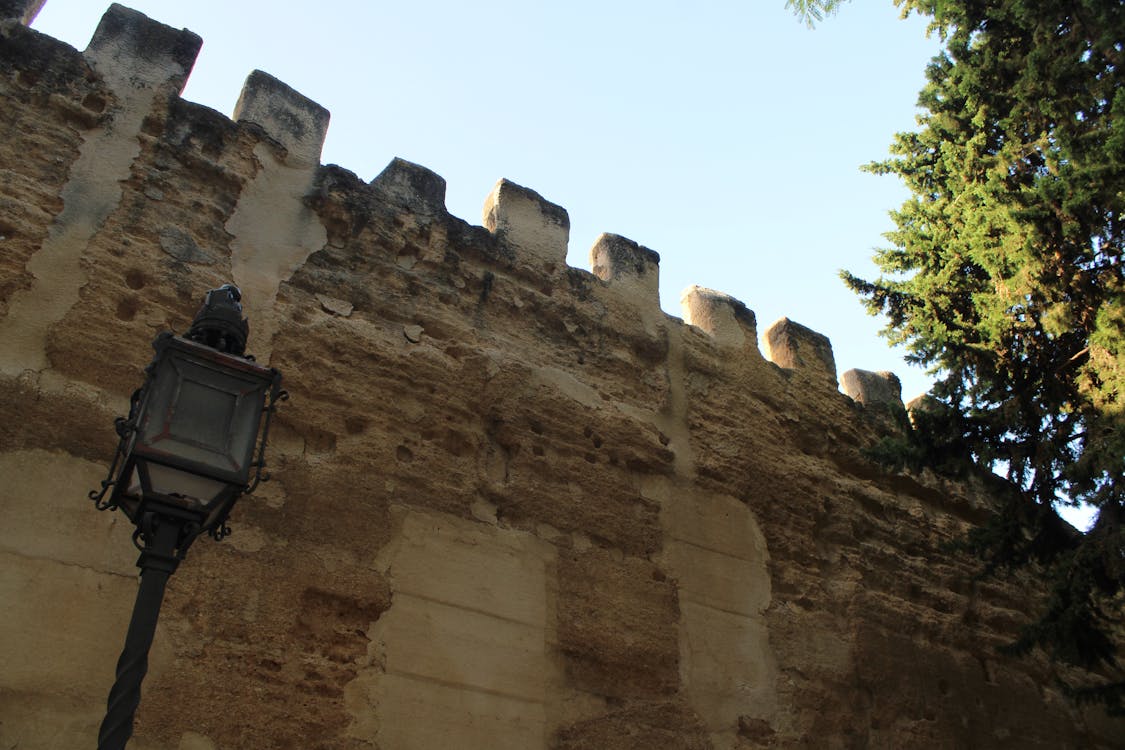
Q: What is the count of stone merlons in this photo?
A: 10